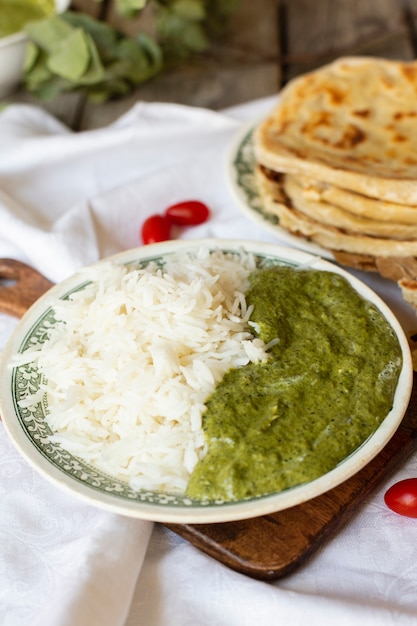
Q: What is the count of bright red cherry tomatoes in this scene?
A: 3